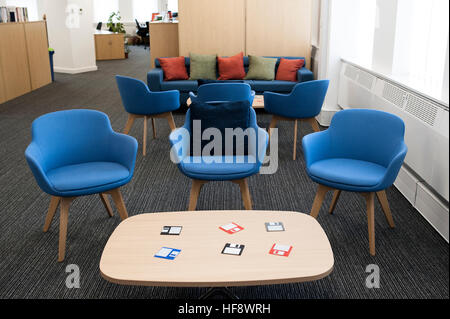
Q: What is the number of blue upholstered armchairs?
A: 6